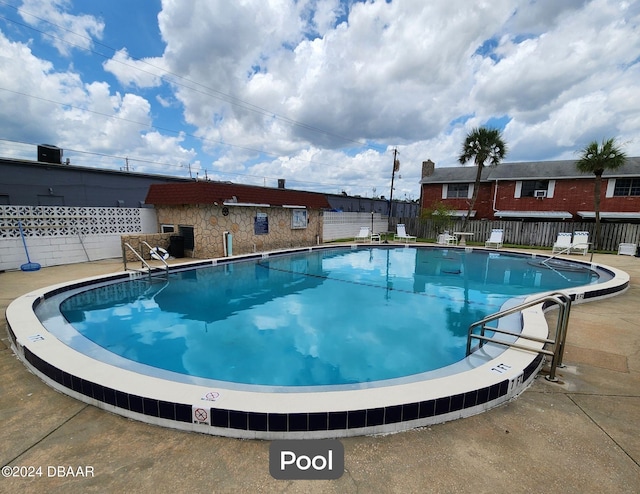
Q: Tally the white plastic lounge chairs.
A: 5